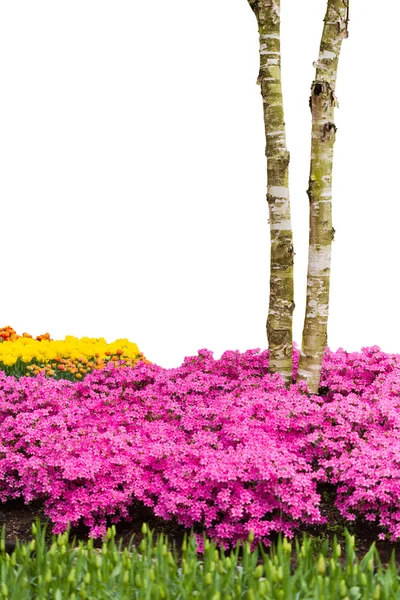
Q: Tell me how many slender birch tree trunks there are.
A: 2